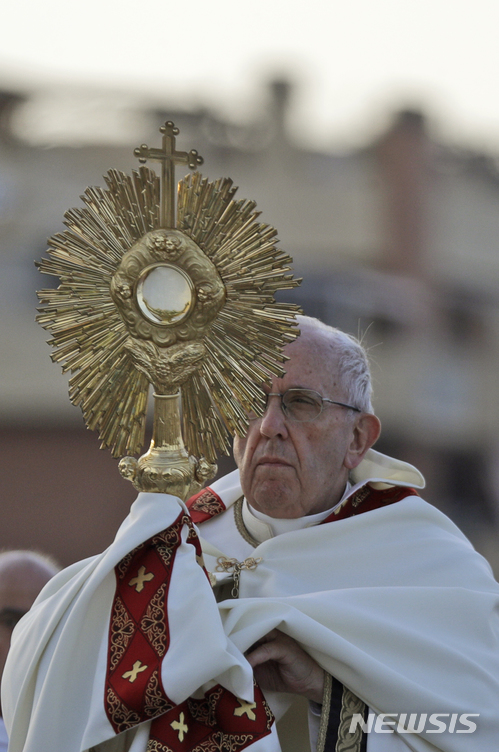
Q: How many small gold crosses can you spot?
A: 4